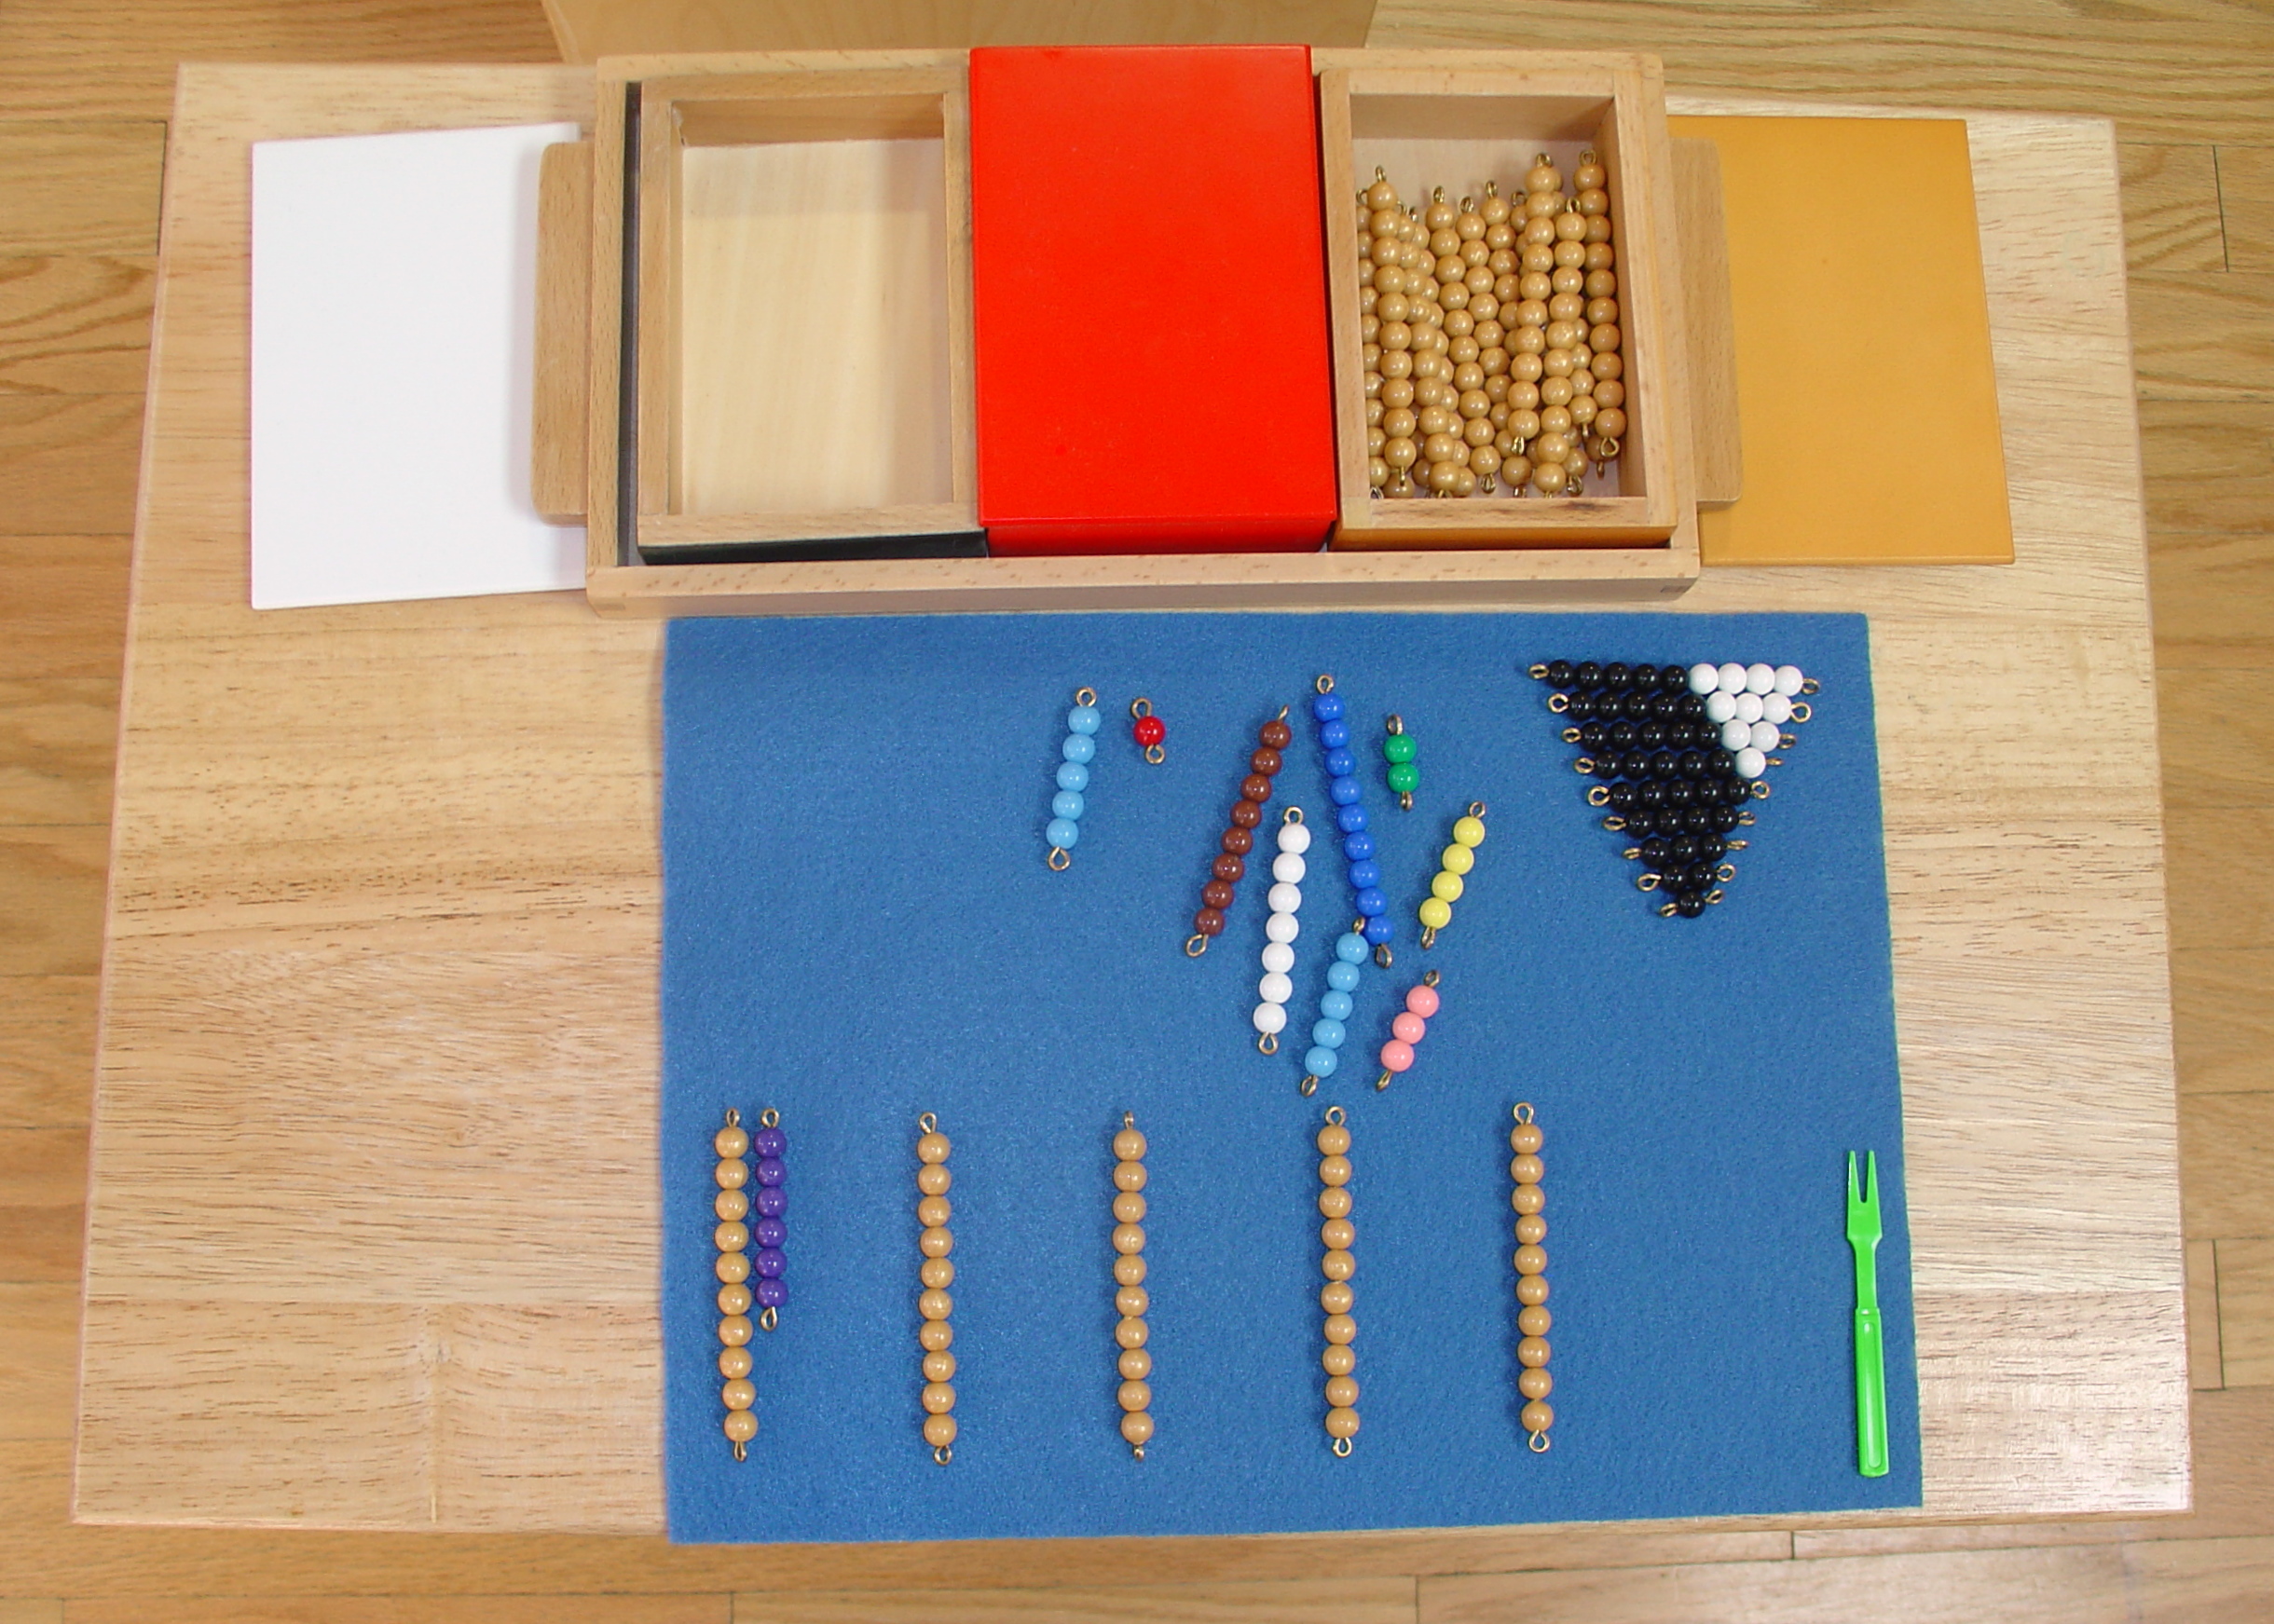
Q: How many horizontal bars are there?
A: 9